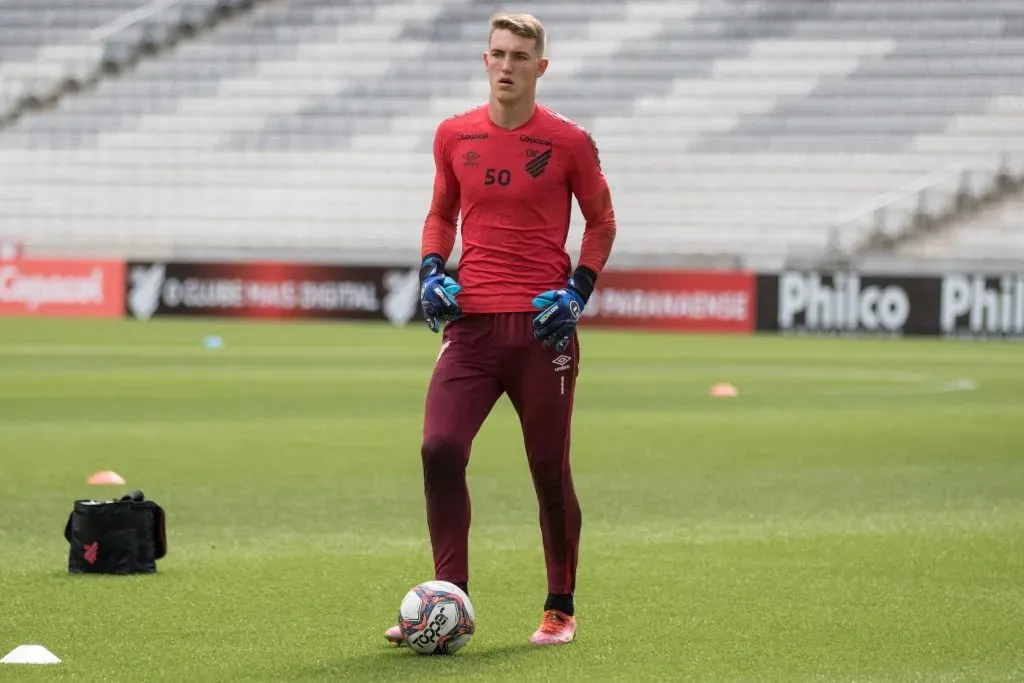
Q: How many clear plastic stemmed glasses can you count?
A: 0